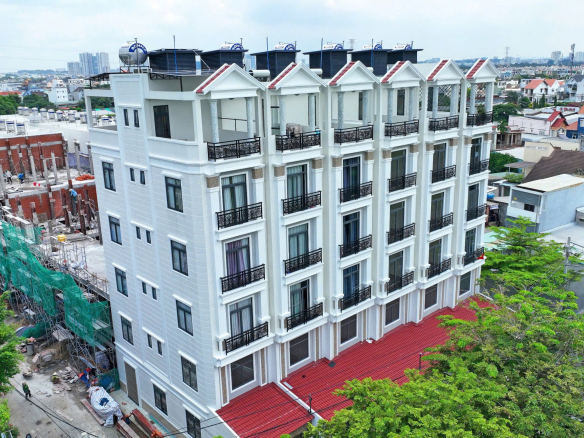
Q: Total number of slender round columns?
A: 12